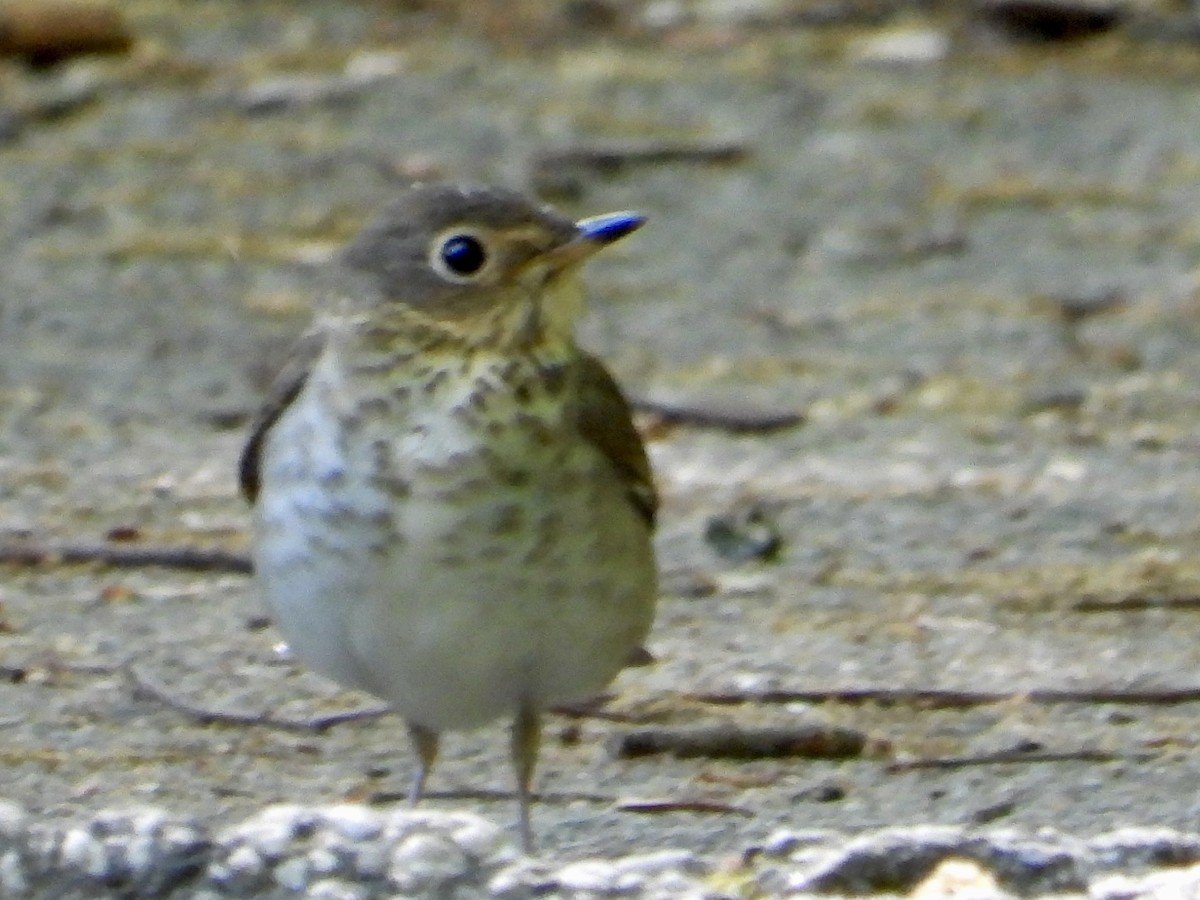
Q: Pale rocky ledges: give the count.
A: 1